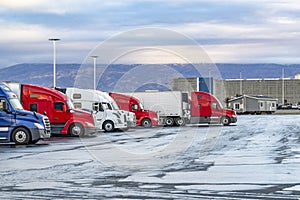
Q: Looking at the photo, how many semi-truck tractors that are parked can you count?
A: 6